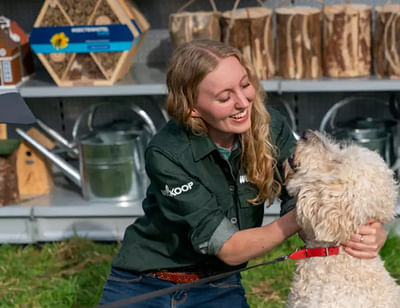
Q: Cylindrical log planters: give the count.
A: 5